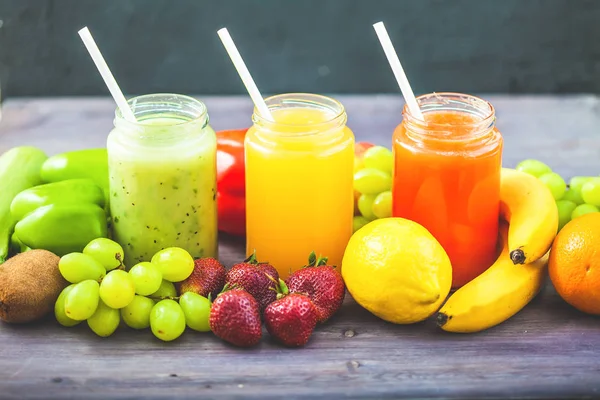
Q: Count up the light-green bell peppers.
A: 2